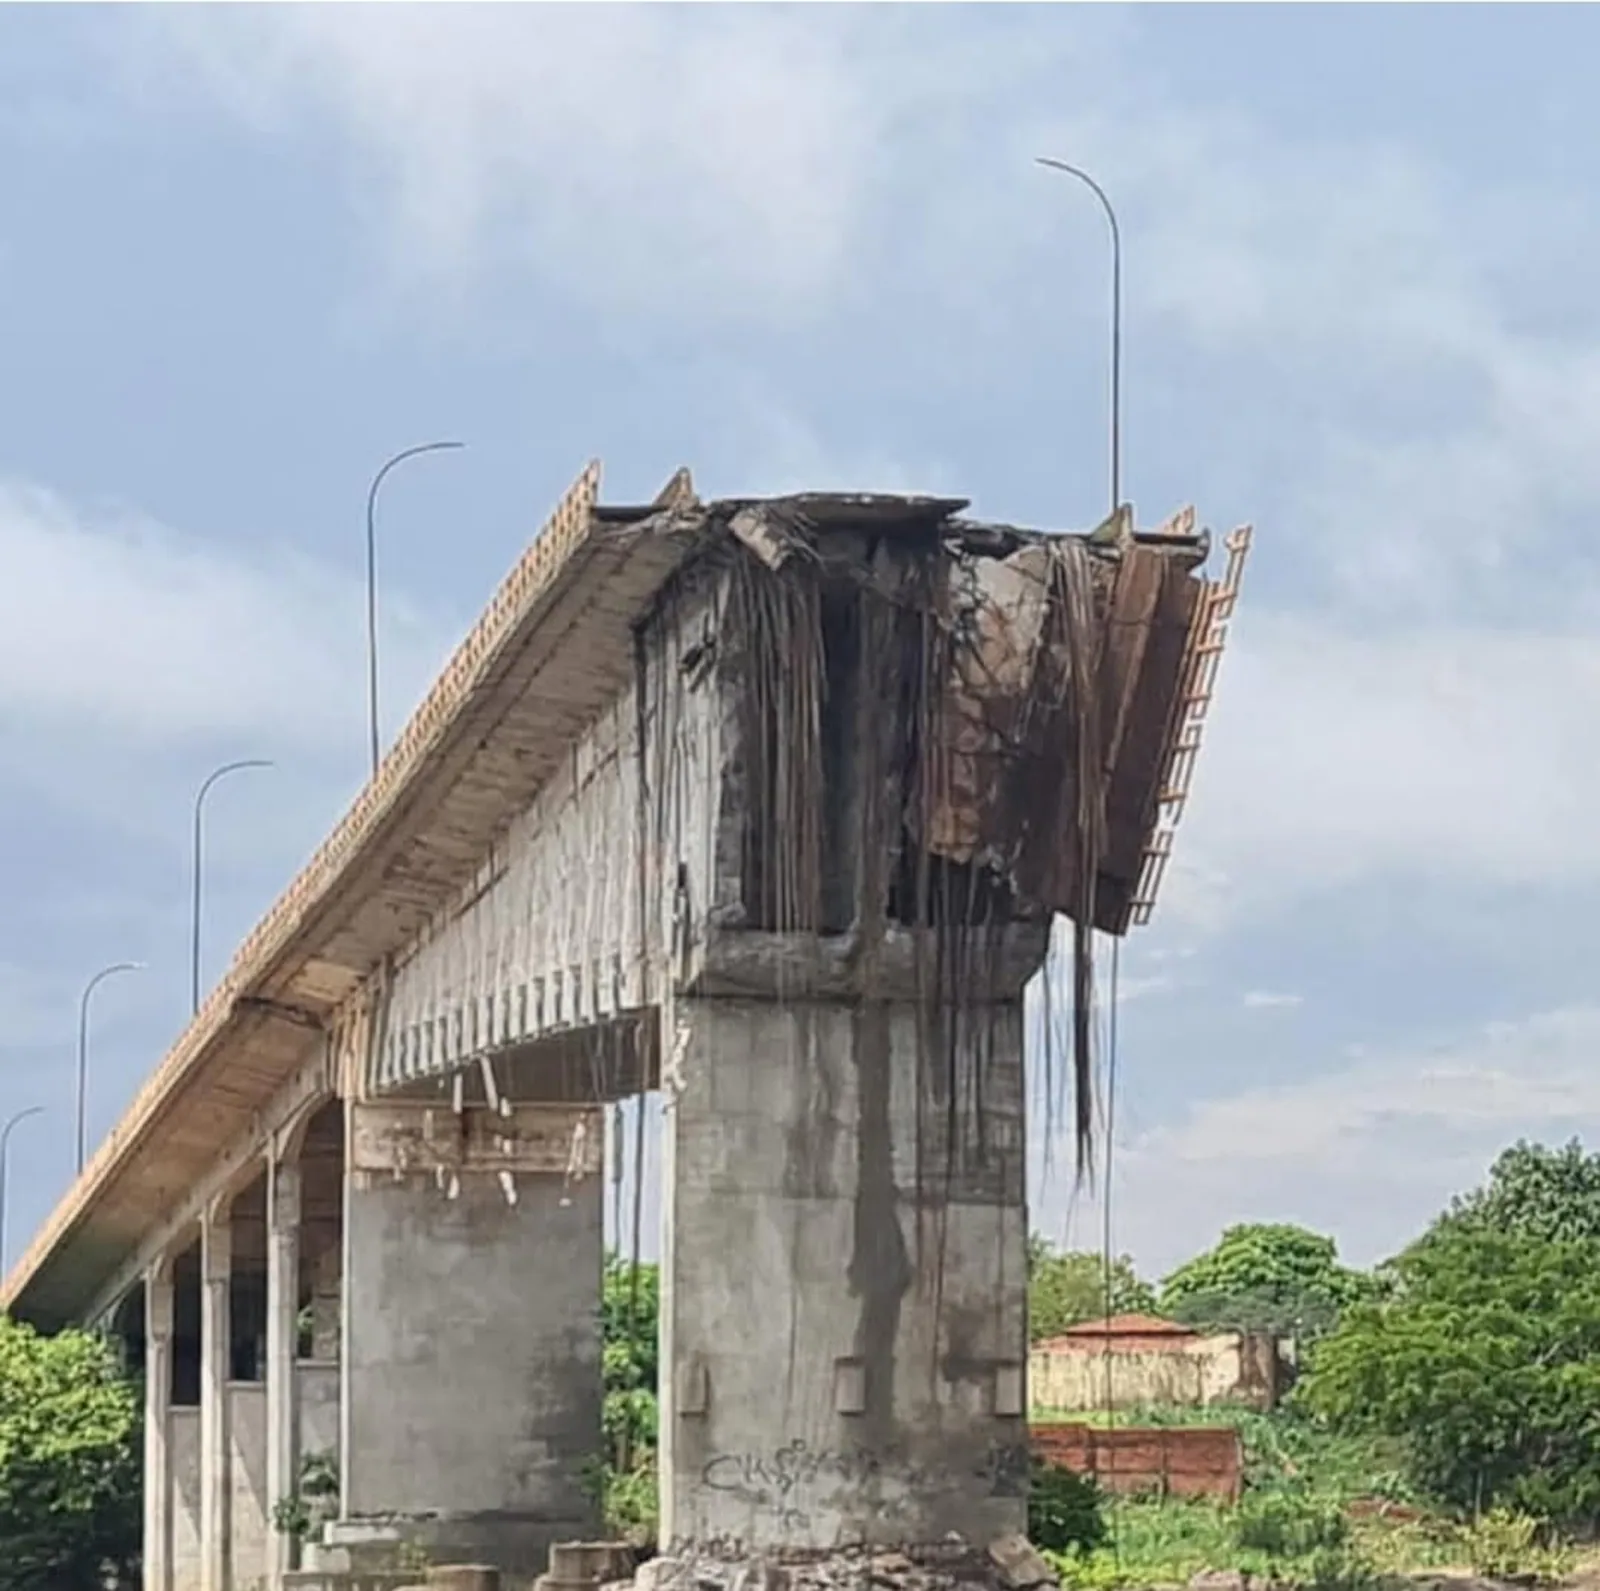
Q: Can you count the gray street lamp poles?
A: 5